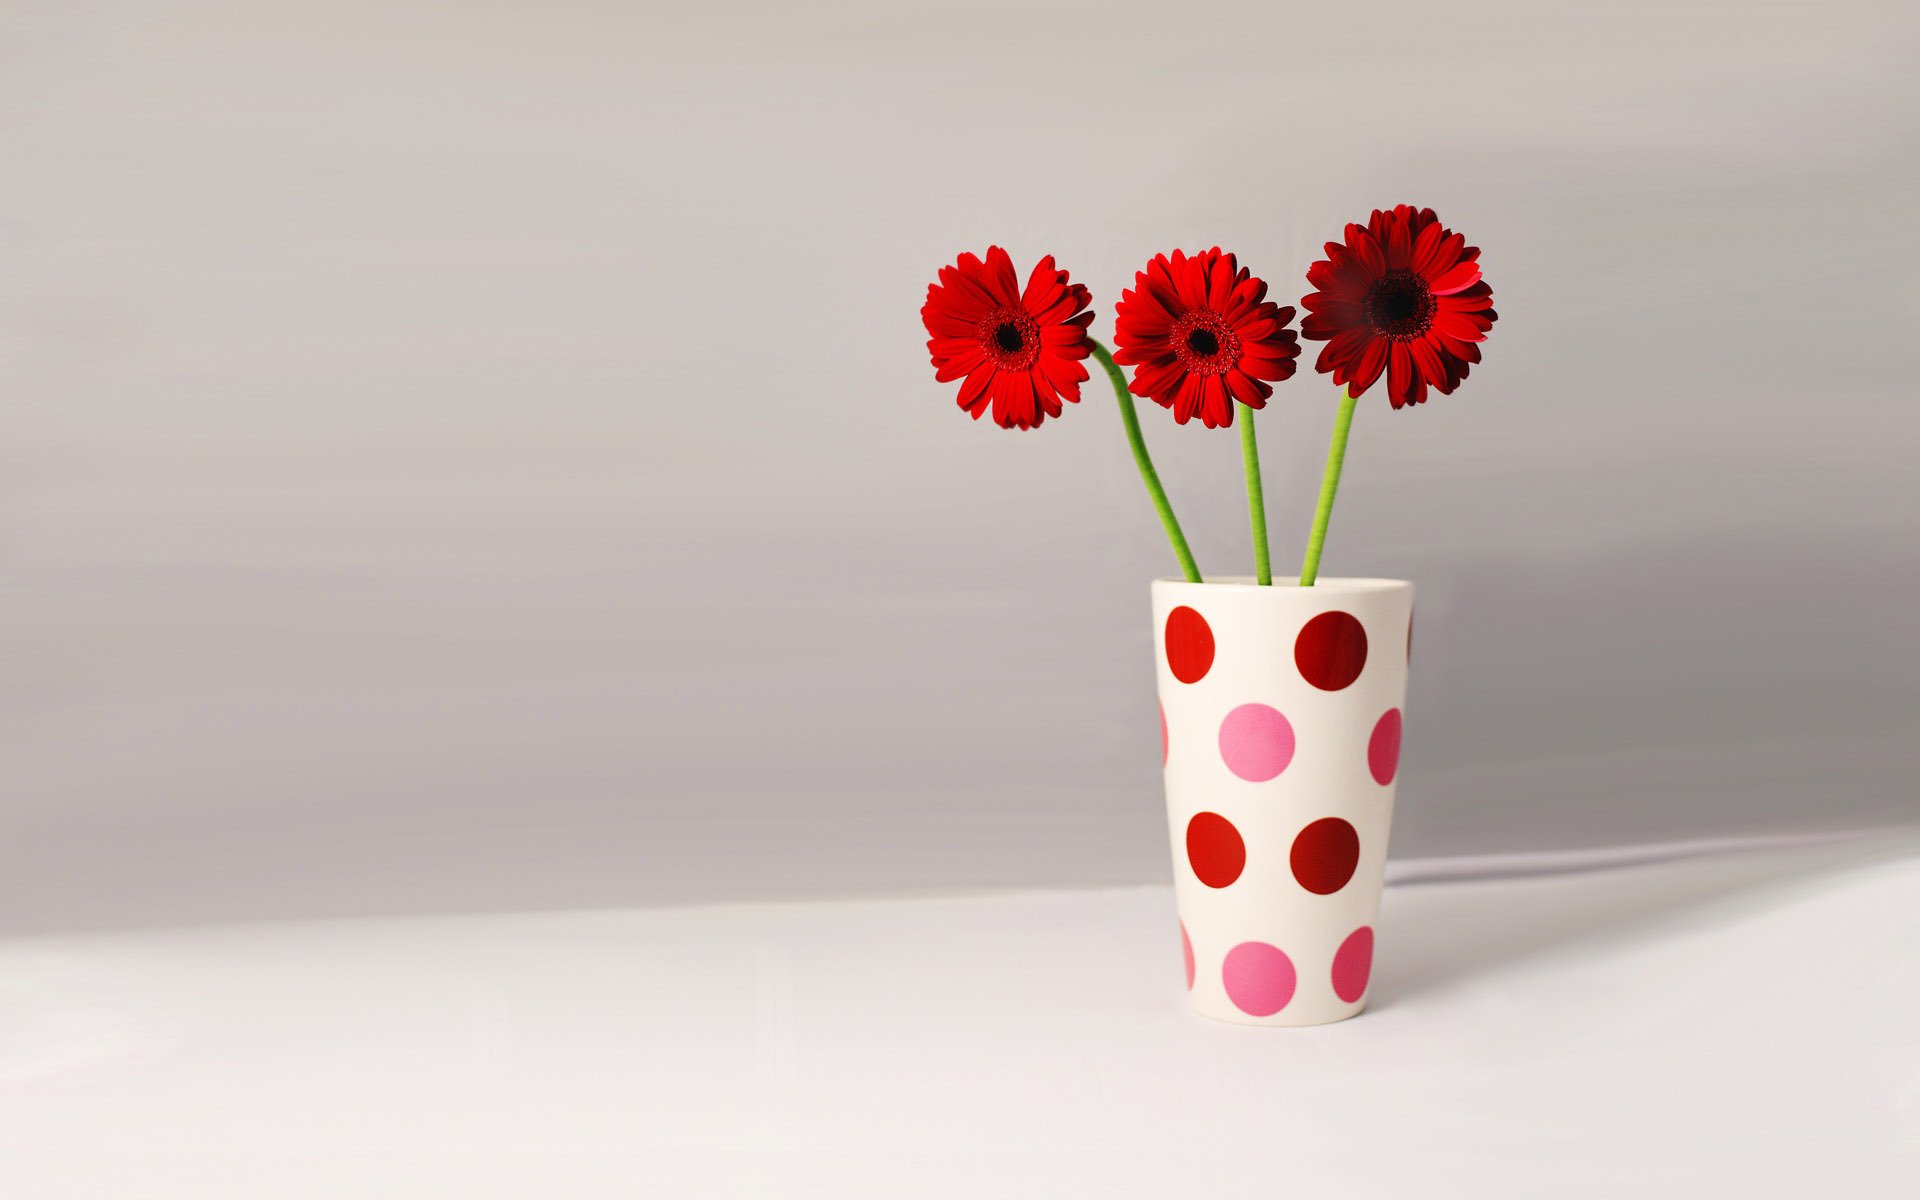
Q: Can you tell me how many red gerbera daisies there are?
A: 3